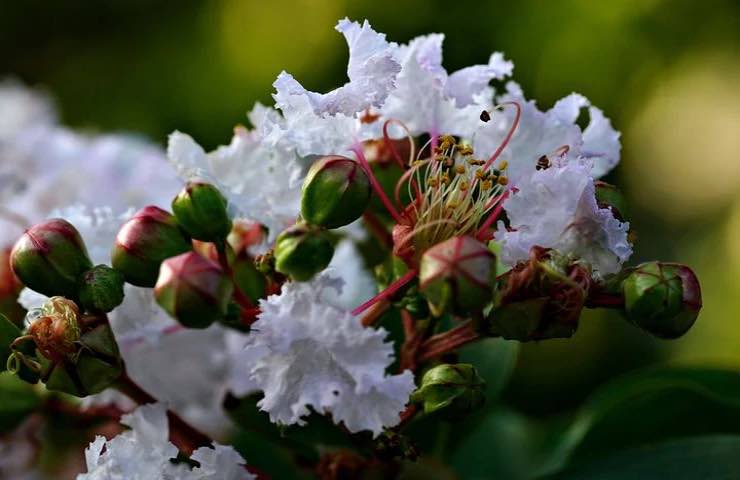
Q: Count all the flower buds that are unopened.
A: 10